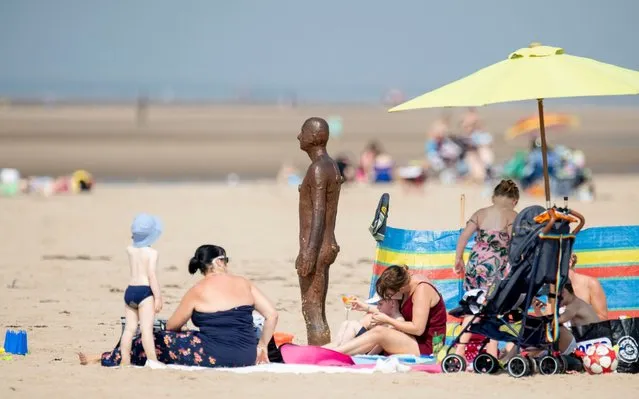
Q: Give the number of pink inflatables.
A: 1